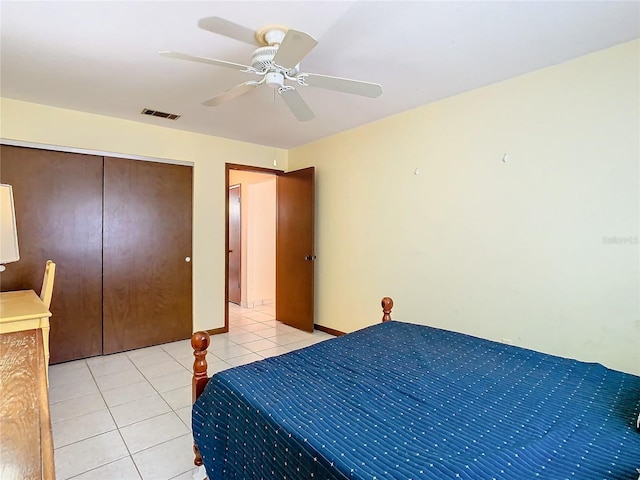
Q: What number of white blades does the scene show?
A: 5